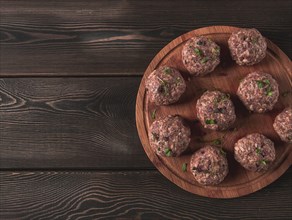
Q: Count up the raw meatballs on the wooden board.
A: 9